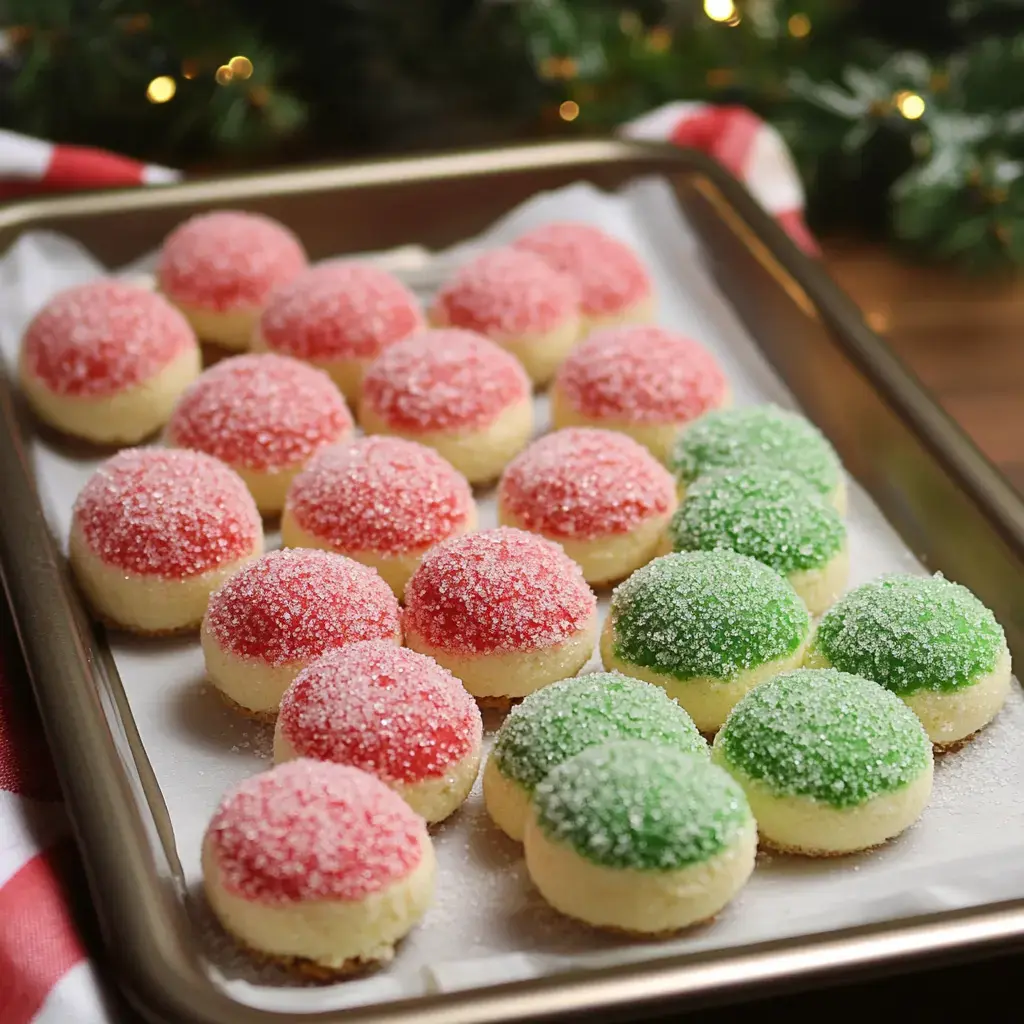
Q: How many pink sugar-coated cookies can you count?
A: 15